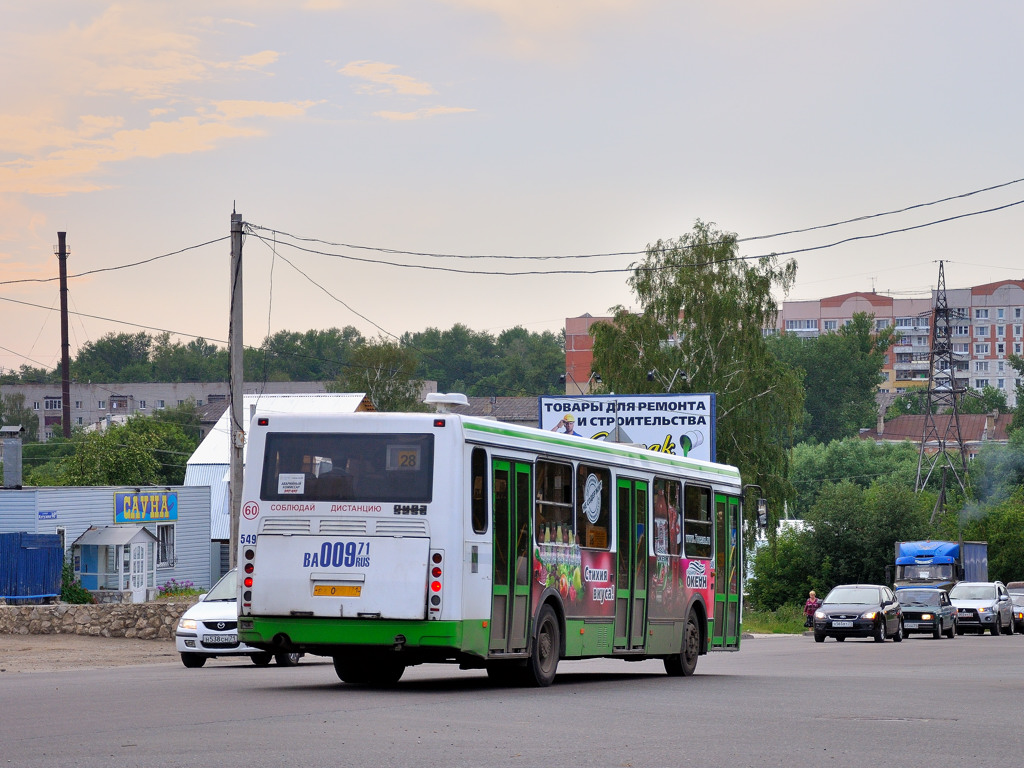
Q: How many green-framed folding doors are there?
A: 3